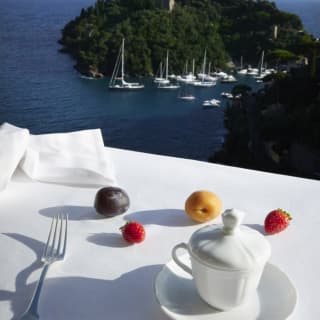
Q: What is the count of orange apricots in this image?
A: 1